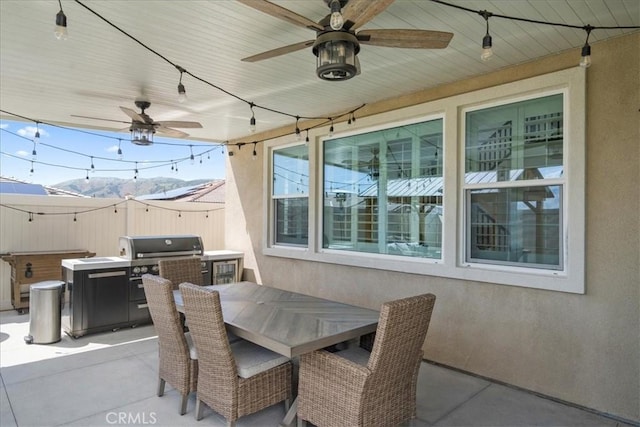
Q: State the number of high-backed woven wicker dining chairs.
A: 4